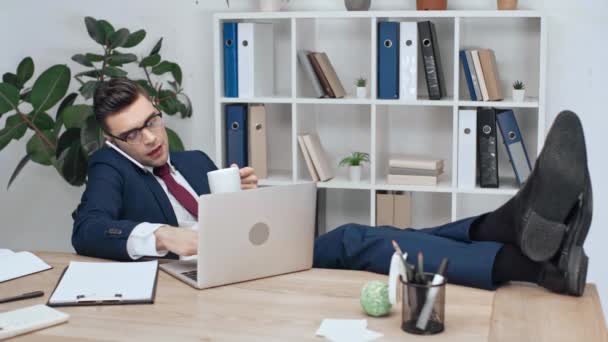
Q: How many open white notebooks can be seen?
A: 1